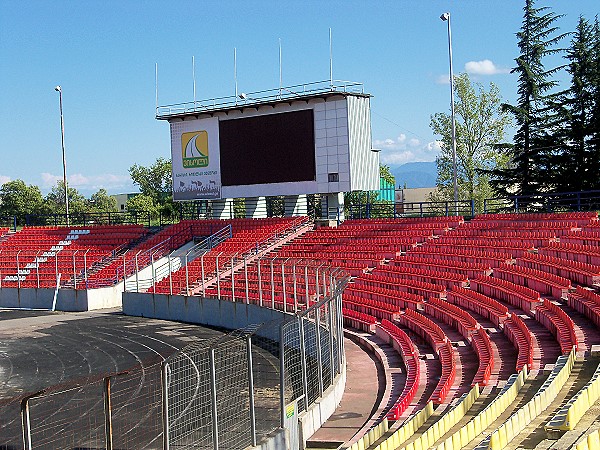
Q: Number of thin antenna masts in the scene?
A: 5